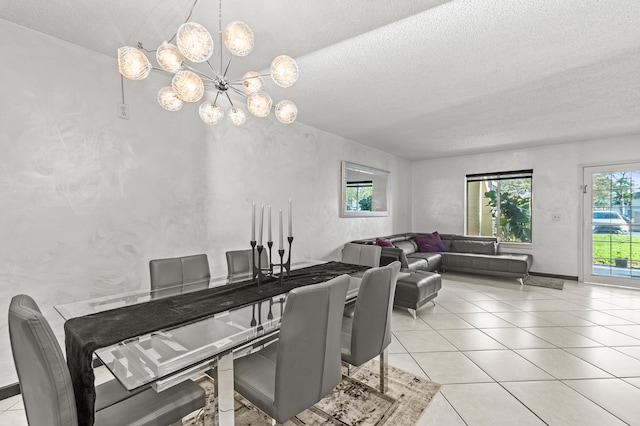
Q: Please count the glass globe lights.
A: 12